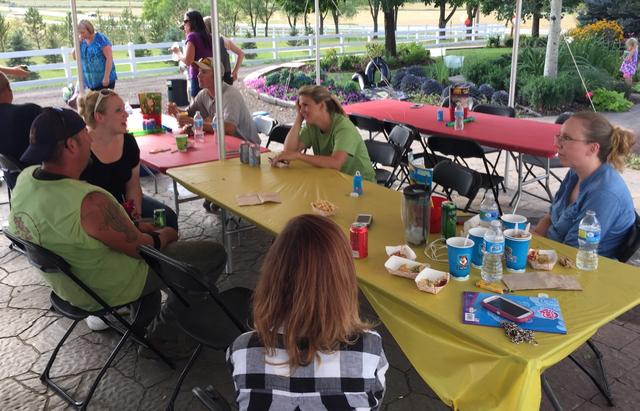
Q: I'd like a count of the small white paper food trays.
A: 5